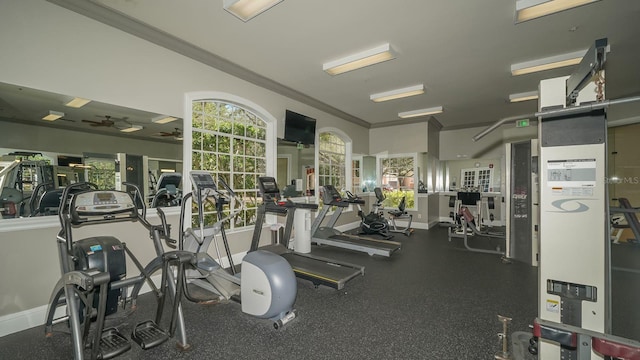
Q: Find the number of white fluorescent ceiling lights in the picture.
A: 7